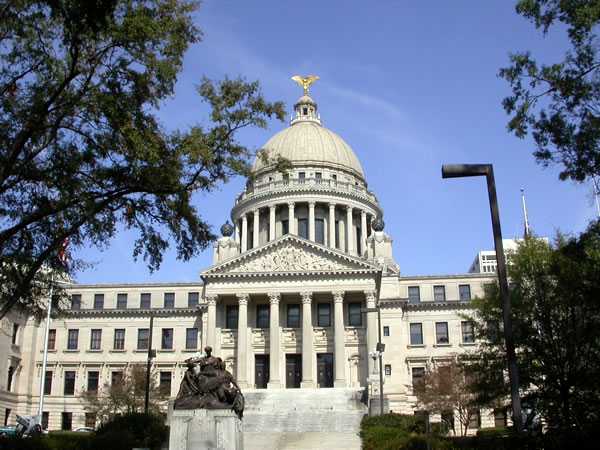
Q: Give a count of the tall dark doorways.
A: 3